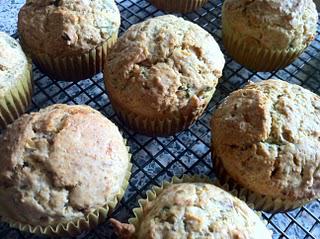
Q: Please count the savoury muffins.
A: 8